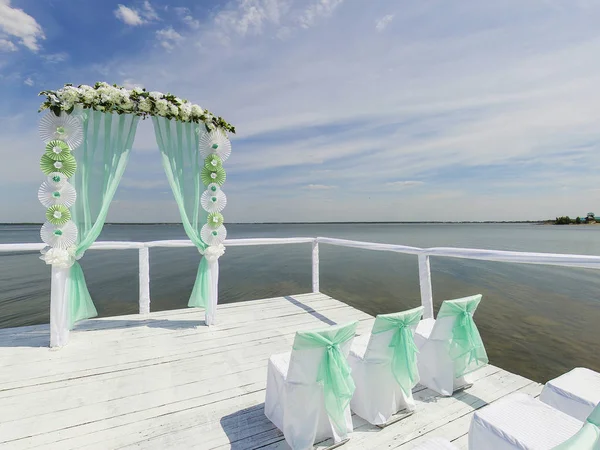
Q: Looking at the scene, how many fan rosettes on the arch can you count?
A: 14